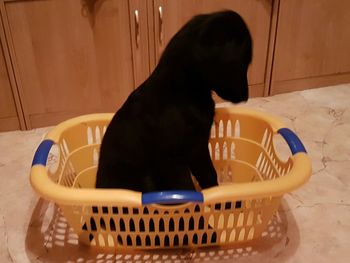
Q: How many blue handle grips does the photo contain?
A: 3